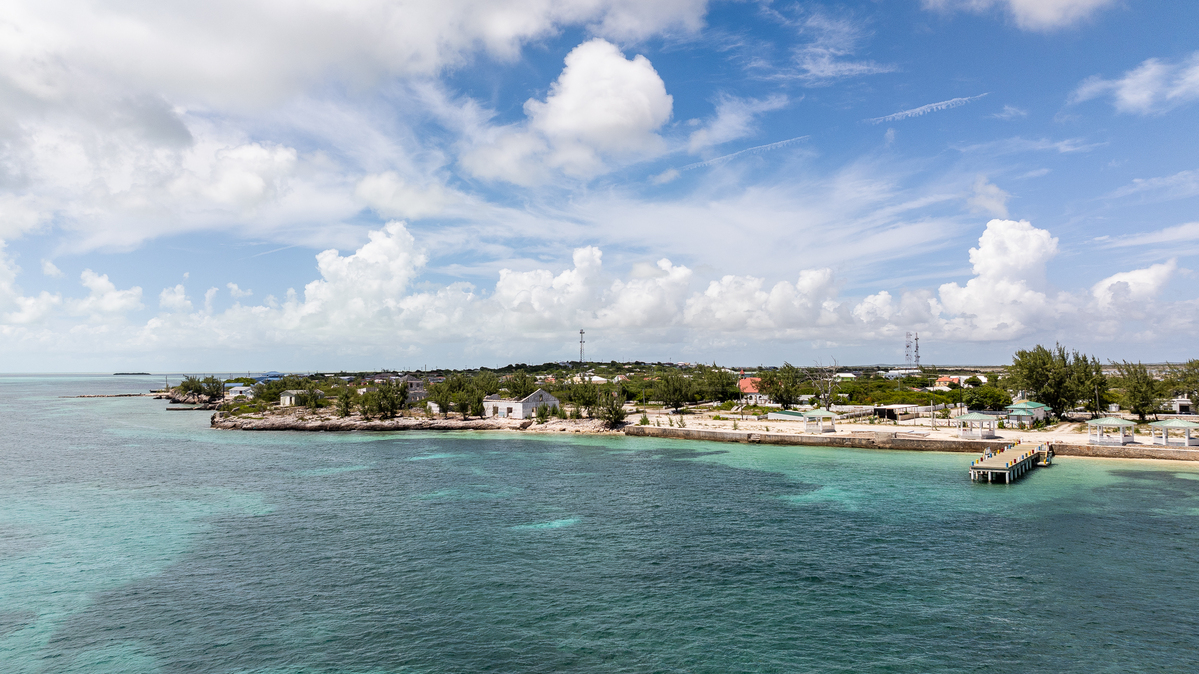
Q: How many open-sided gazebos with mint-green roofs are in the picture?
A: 4